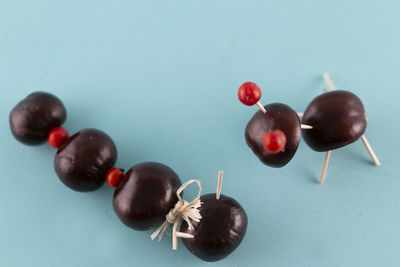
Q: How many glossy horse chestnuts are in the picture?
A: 6